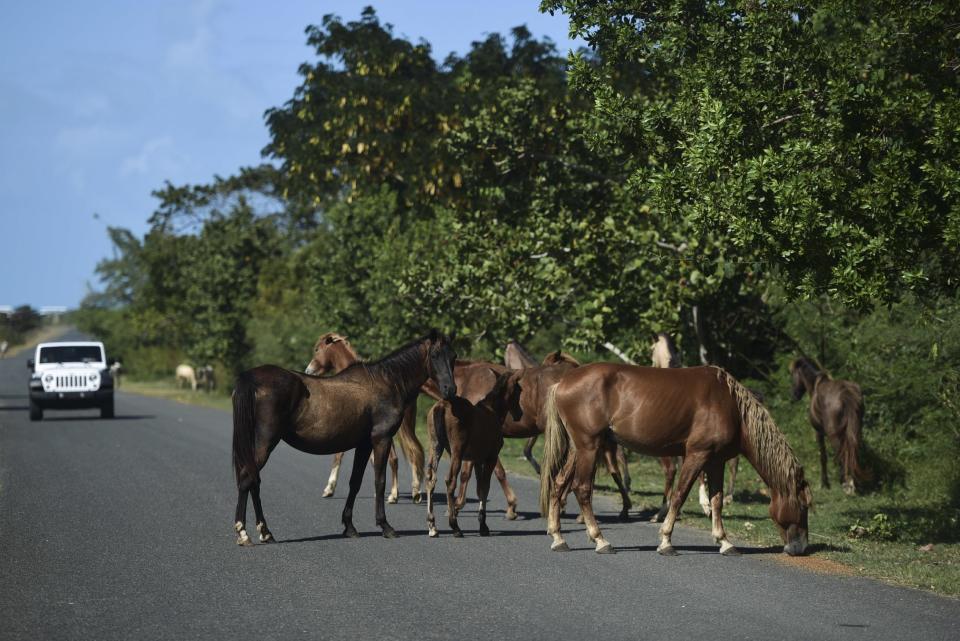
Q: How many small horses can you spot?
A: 1